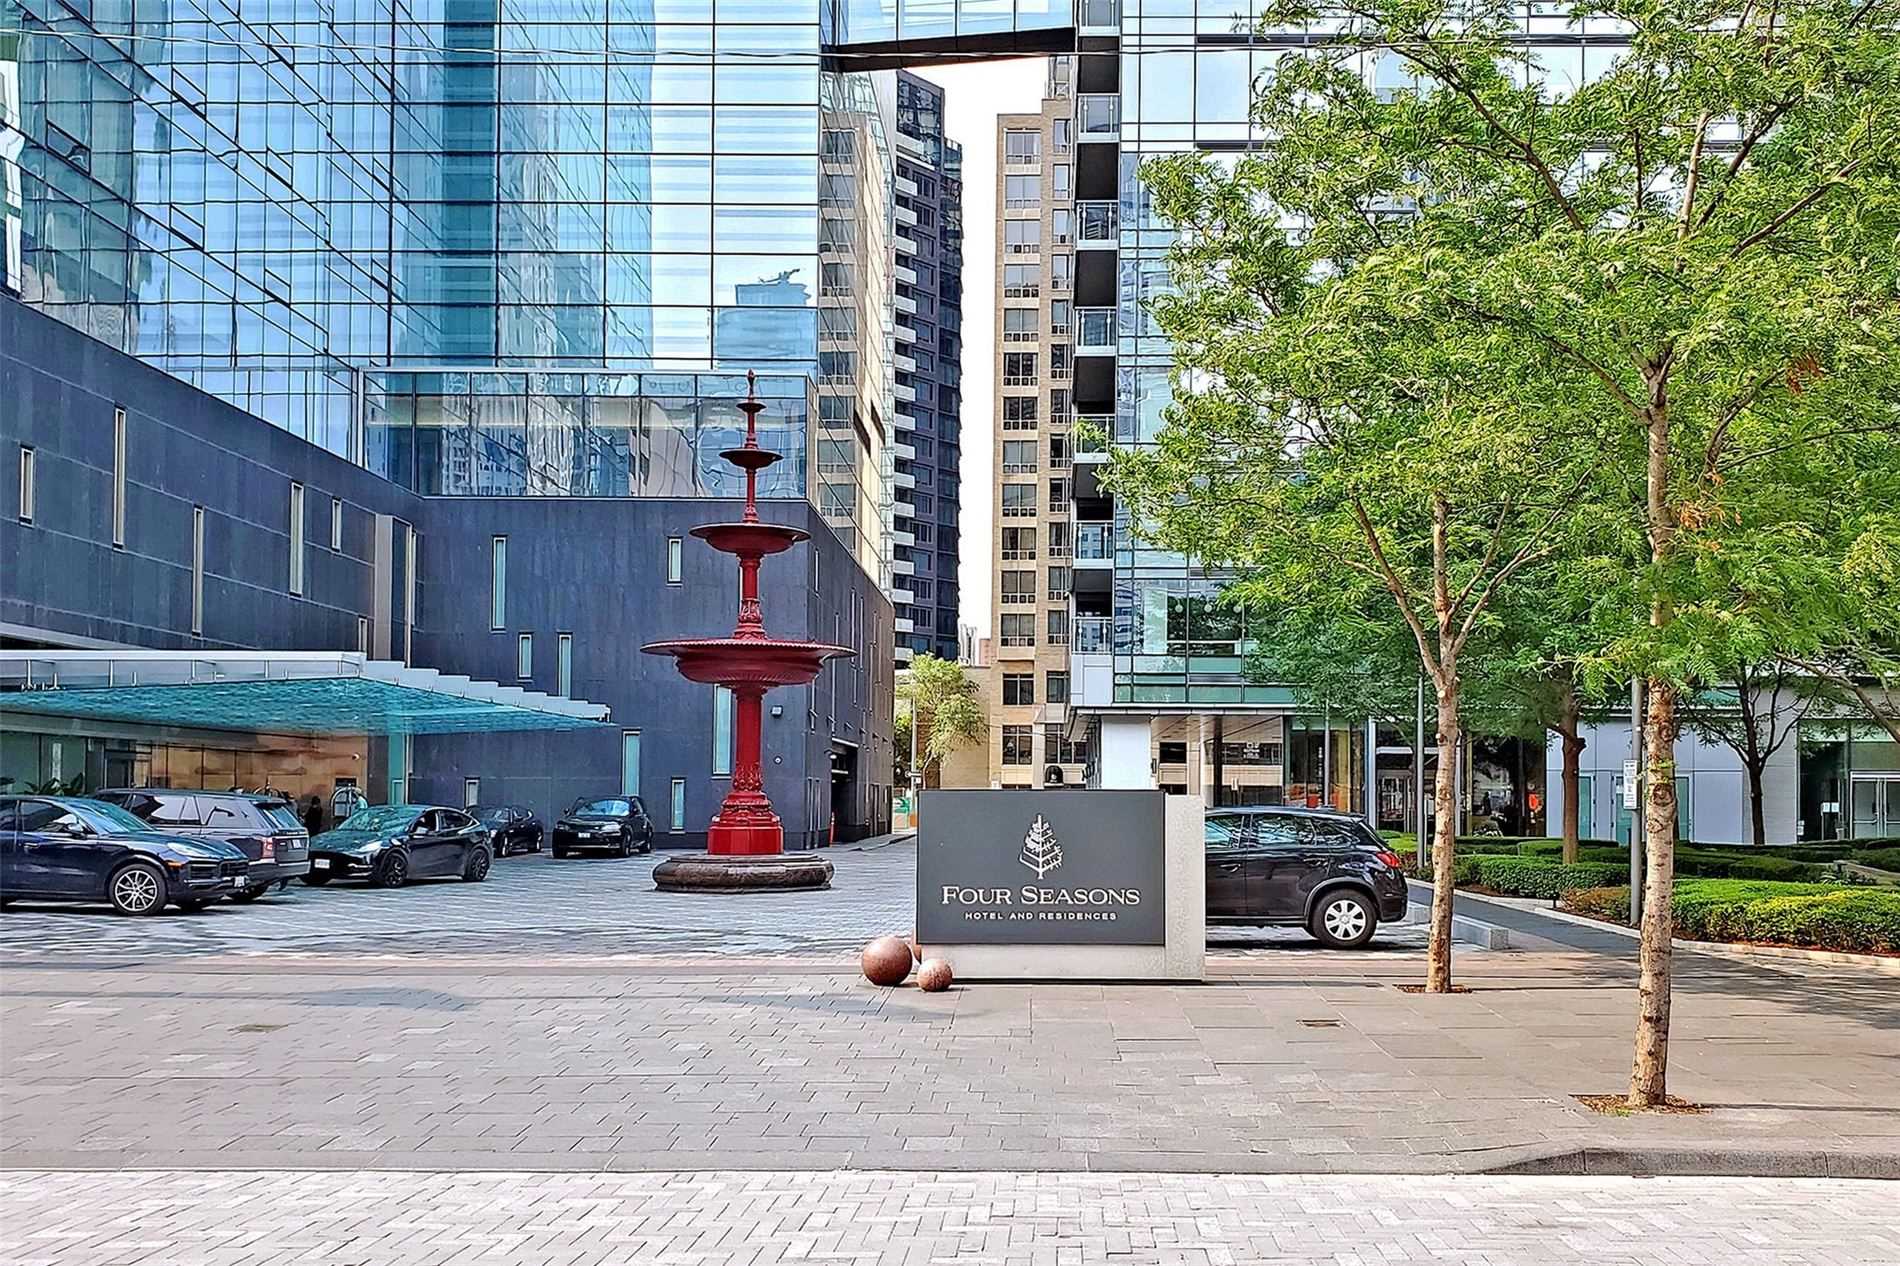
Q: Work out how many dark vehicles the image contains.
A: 6